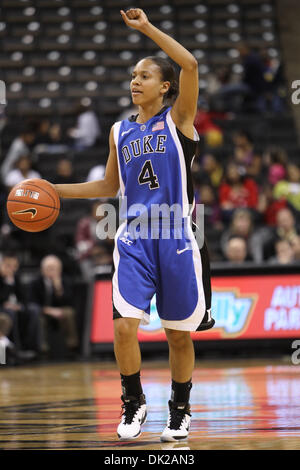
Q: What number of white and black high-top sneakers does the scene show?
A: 2